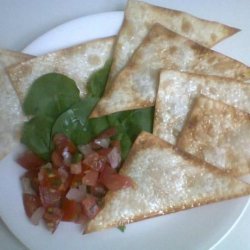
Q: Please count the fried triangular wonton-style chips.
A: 7